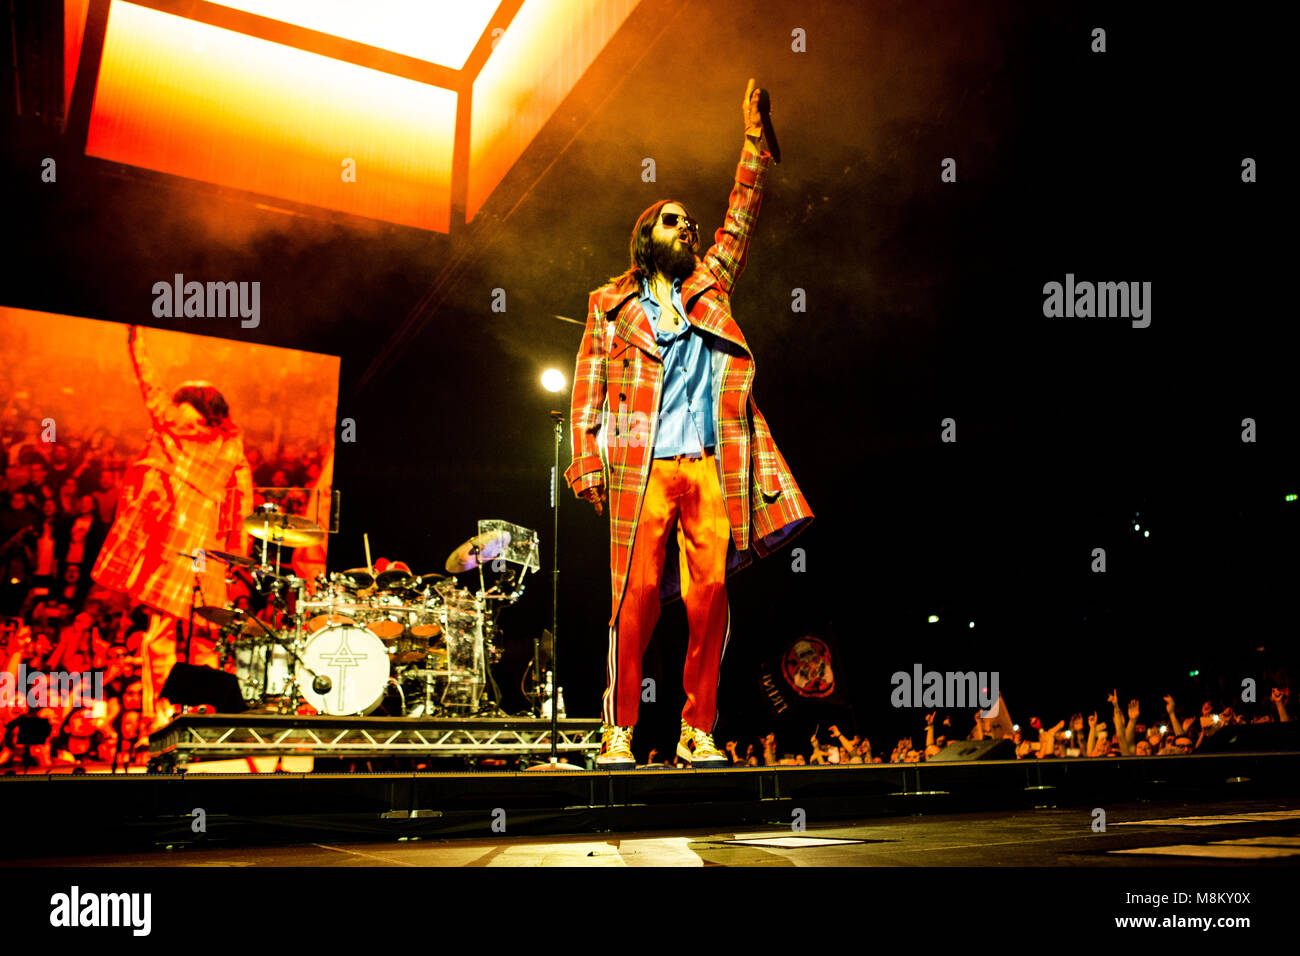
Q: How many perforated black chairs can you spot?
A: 0